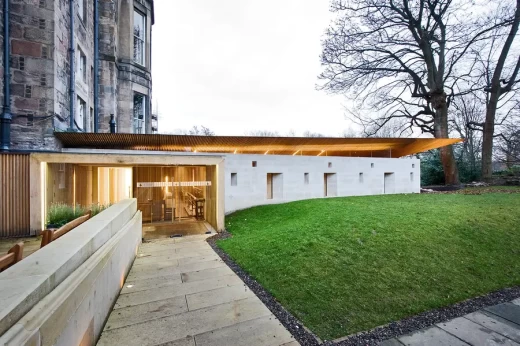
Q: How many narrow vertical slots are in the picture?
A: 4